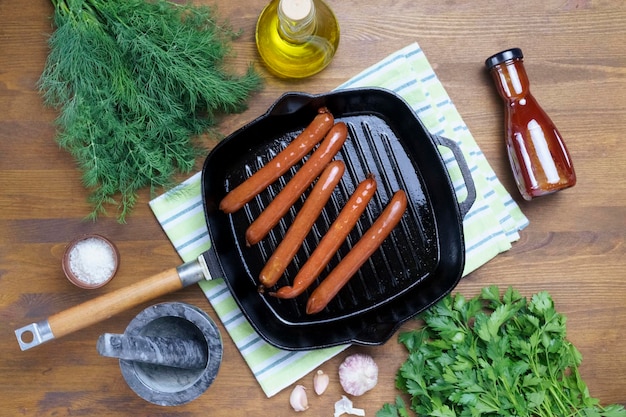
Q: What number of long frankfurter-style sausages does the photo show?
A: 5